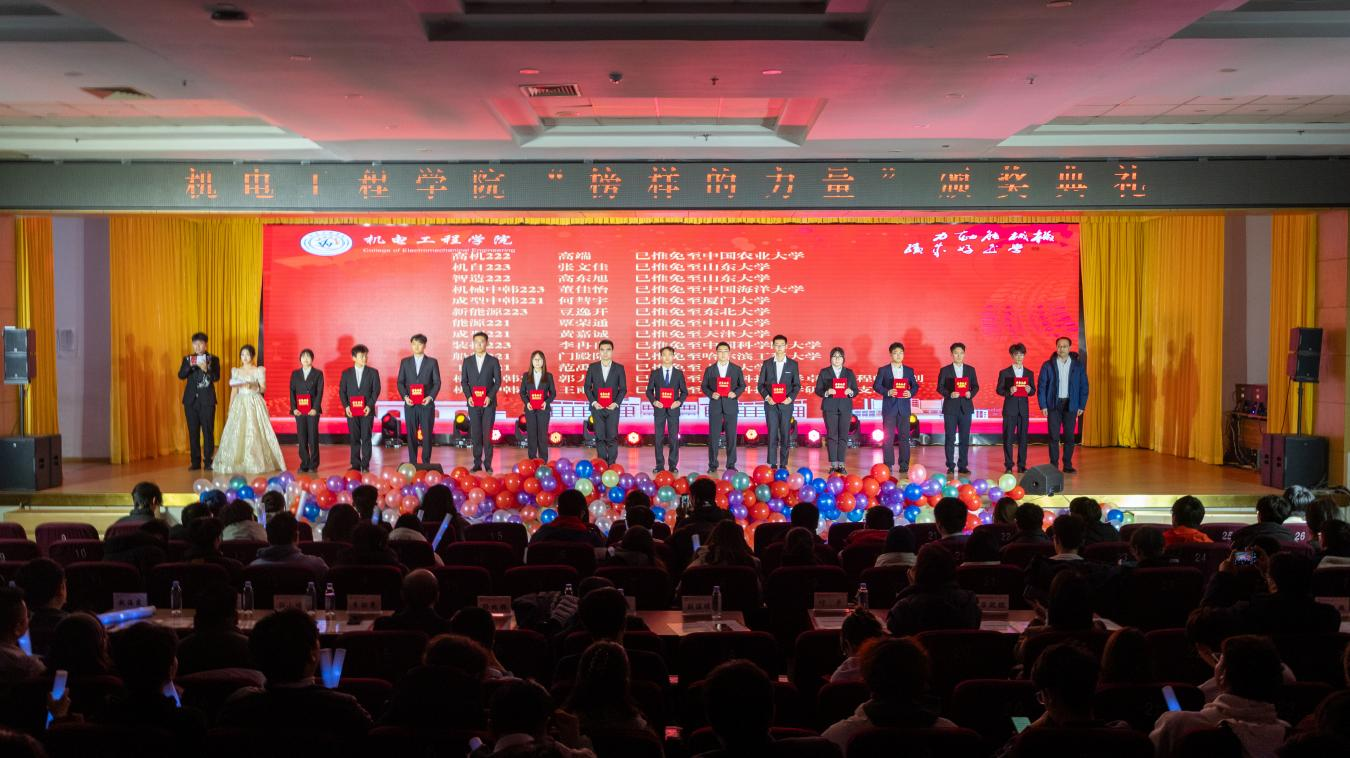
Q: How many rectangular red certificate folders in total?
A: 13